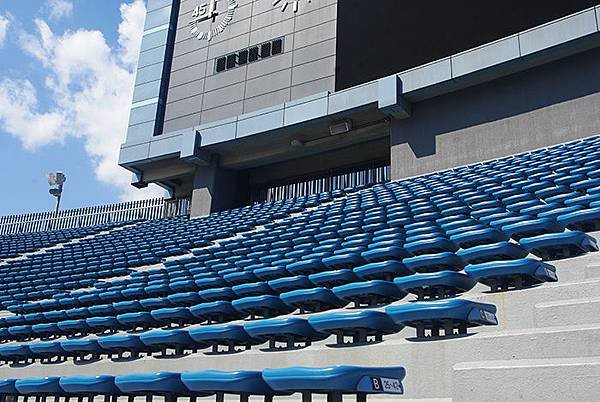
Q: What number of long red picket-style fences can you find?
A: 0